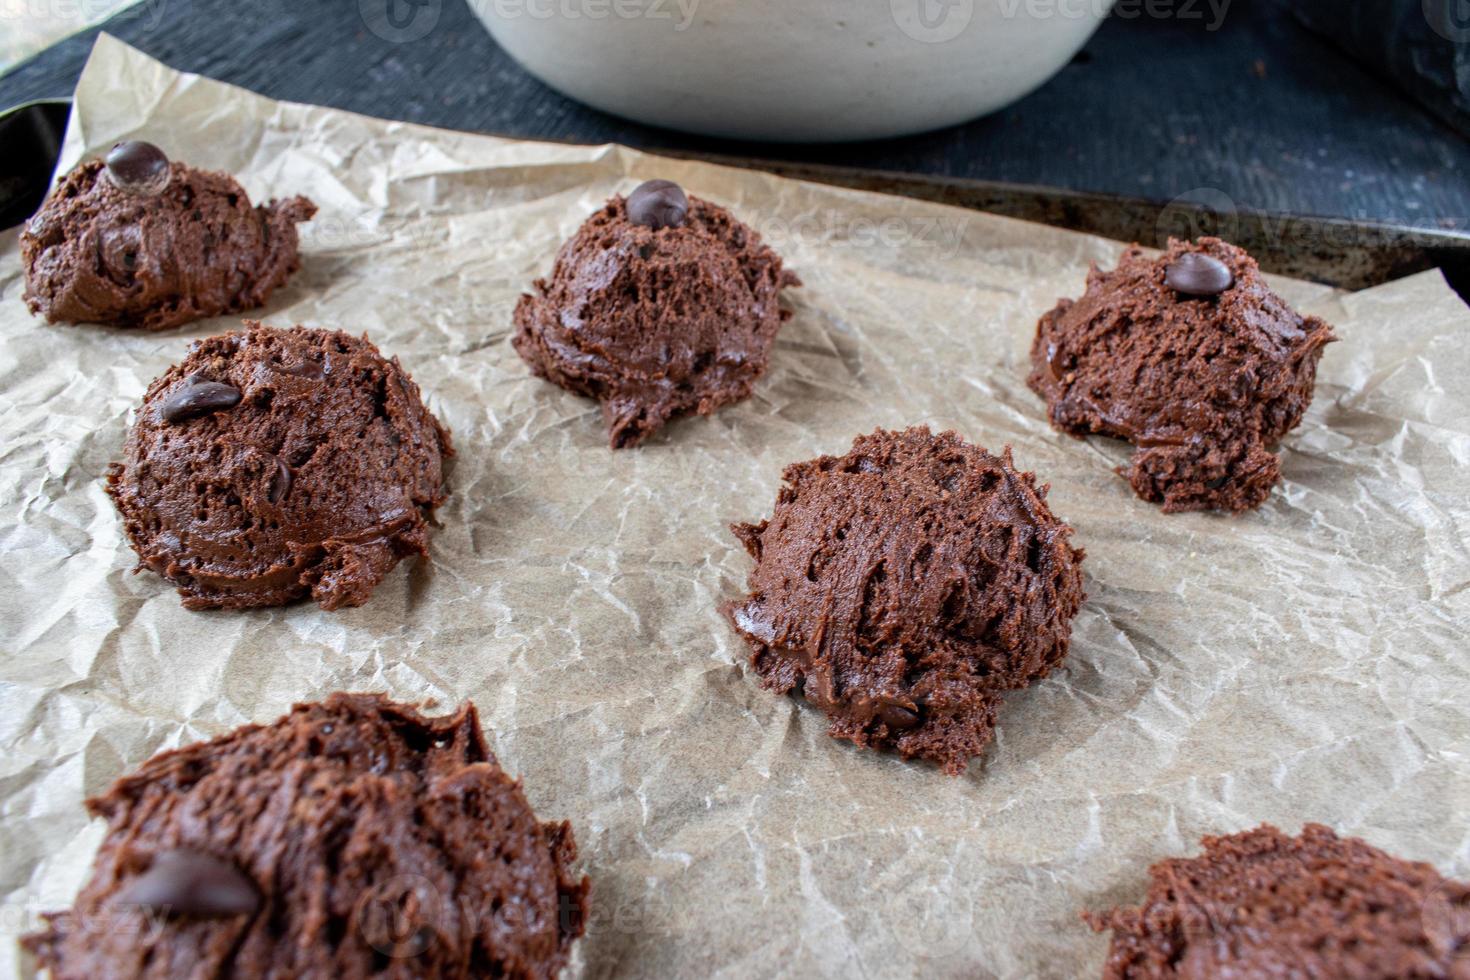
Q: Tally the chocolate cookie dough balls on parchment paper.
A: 7